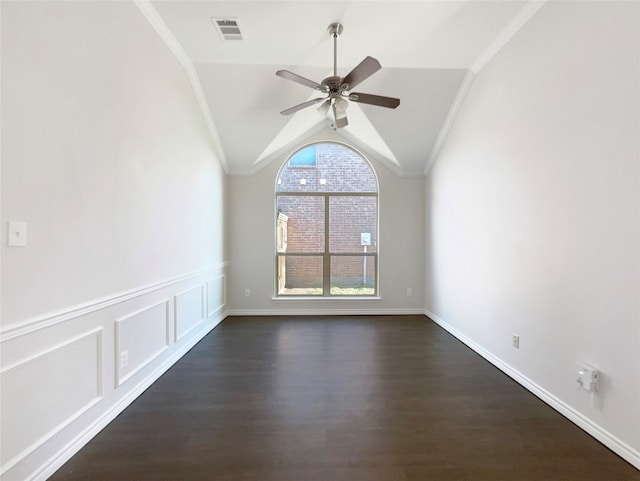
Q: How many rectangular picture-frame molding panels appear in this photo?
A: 4